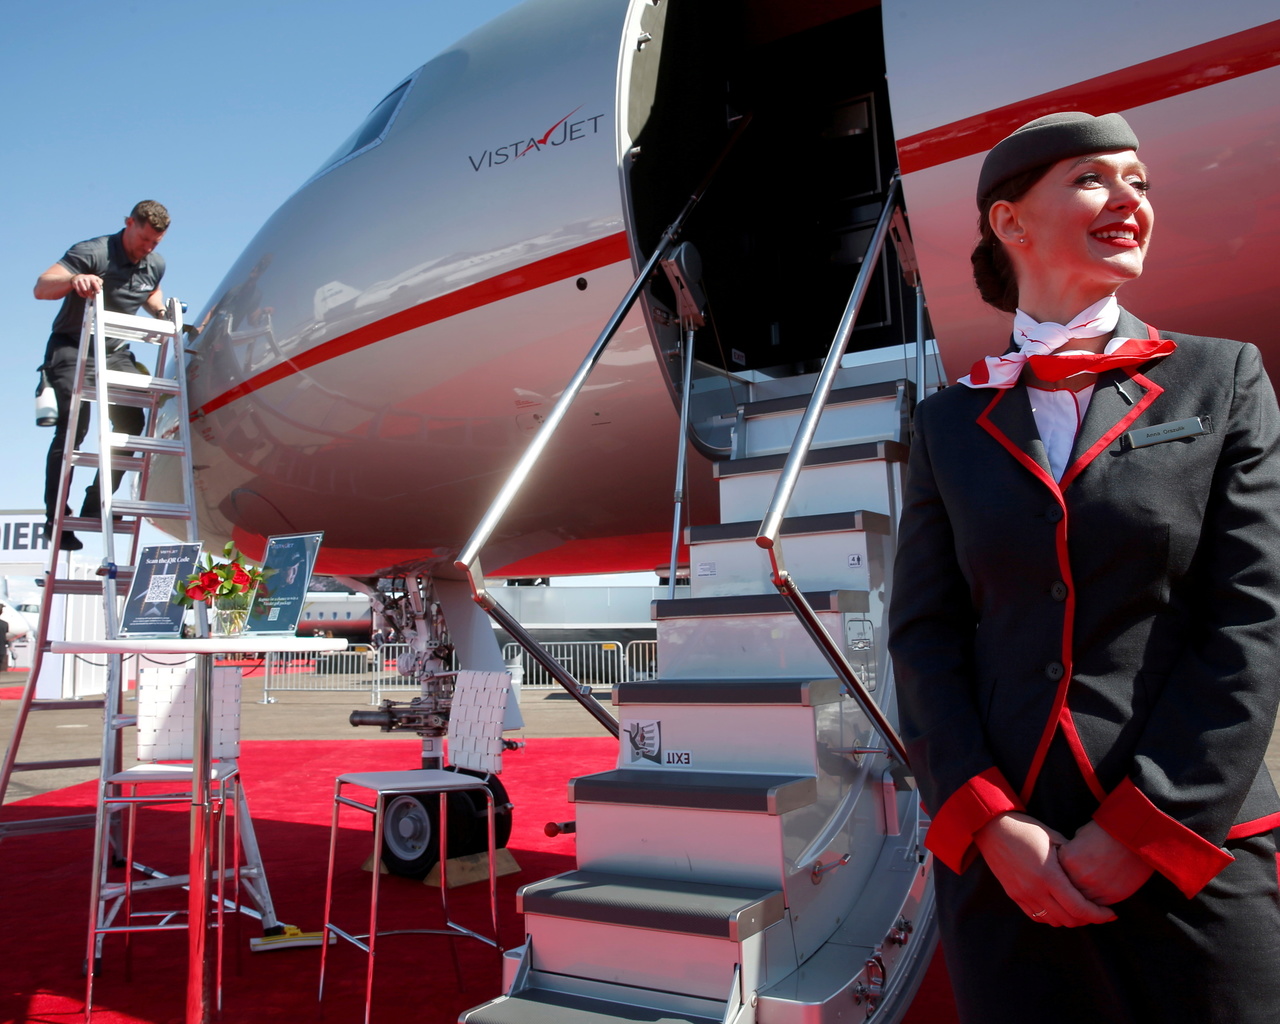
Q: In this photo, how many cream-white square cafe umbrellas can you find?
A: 0